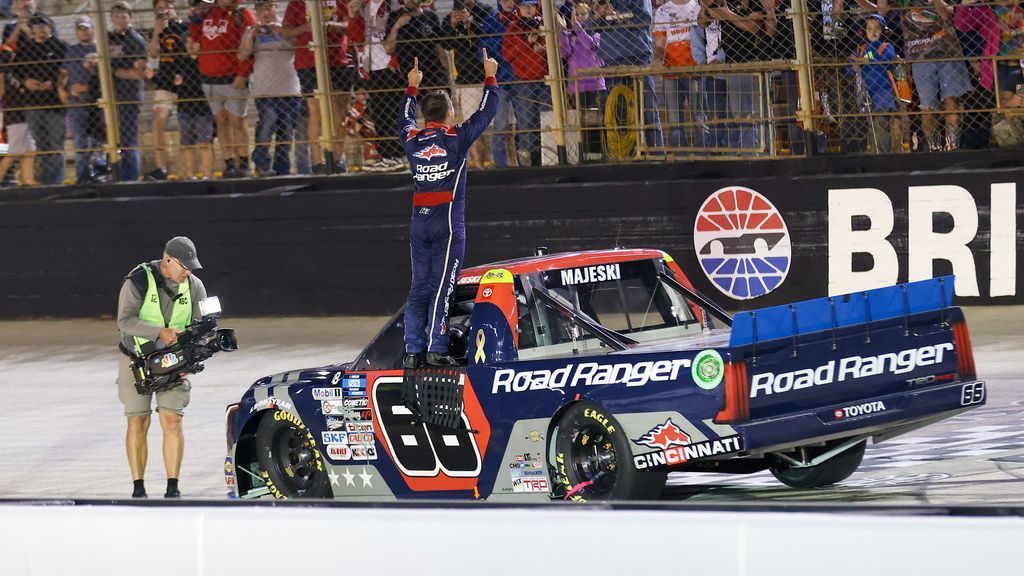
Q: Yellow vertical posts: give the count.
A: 4